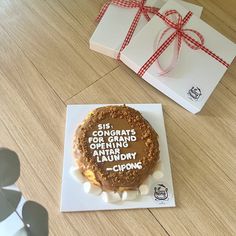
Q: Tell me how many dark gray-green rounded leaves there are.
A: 3